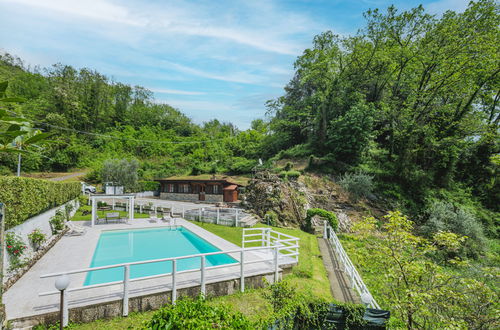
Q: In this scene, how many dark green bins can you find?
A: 2